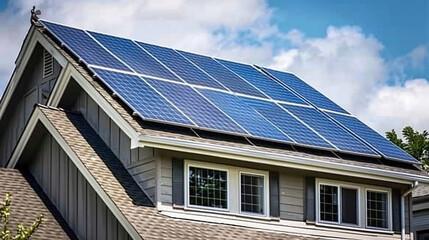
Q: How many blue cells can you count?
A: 12